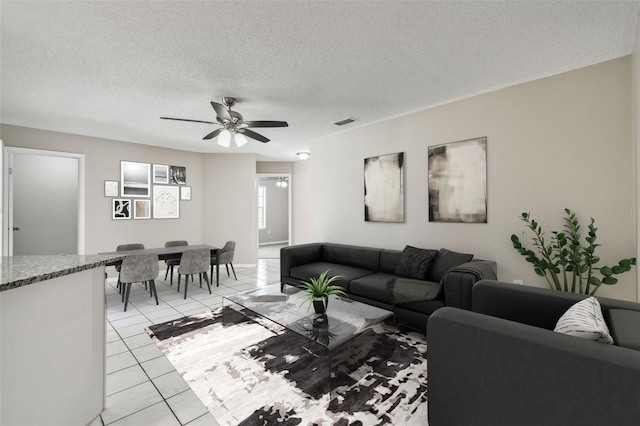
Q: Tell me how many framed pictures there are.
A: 10